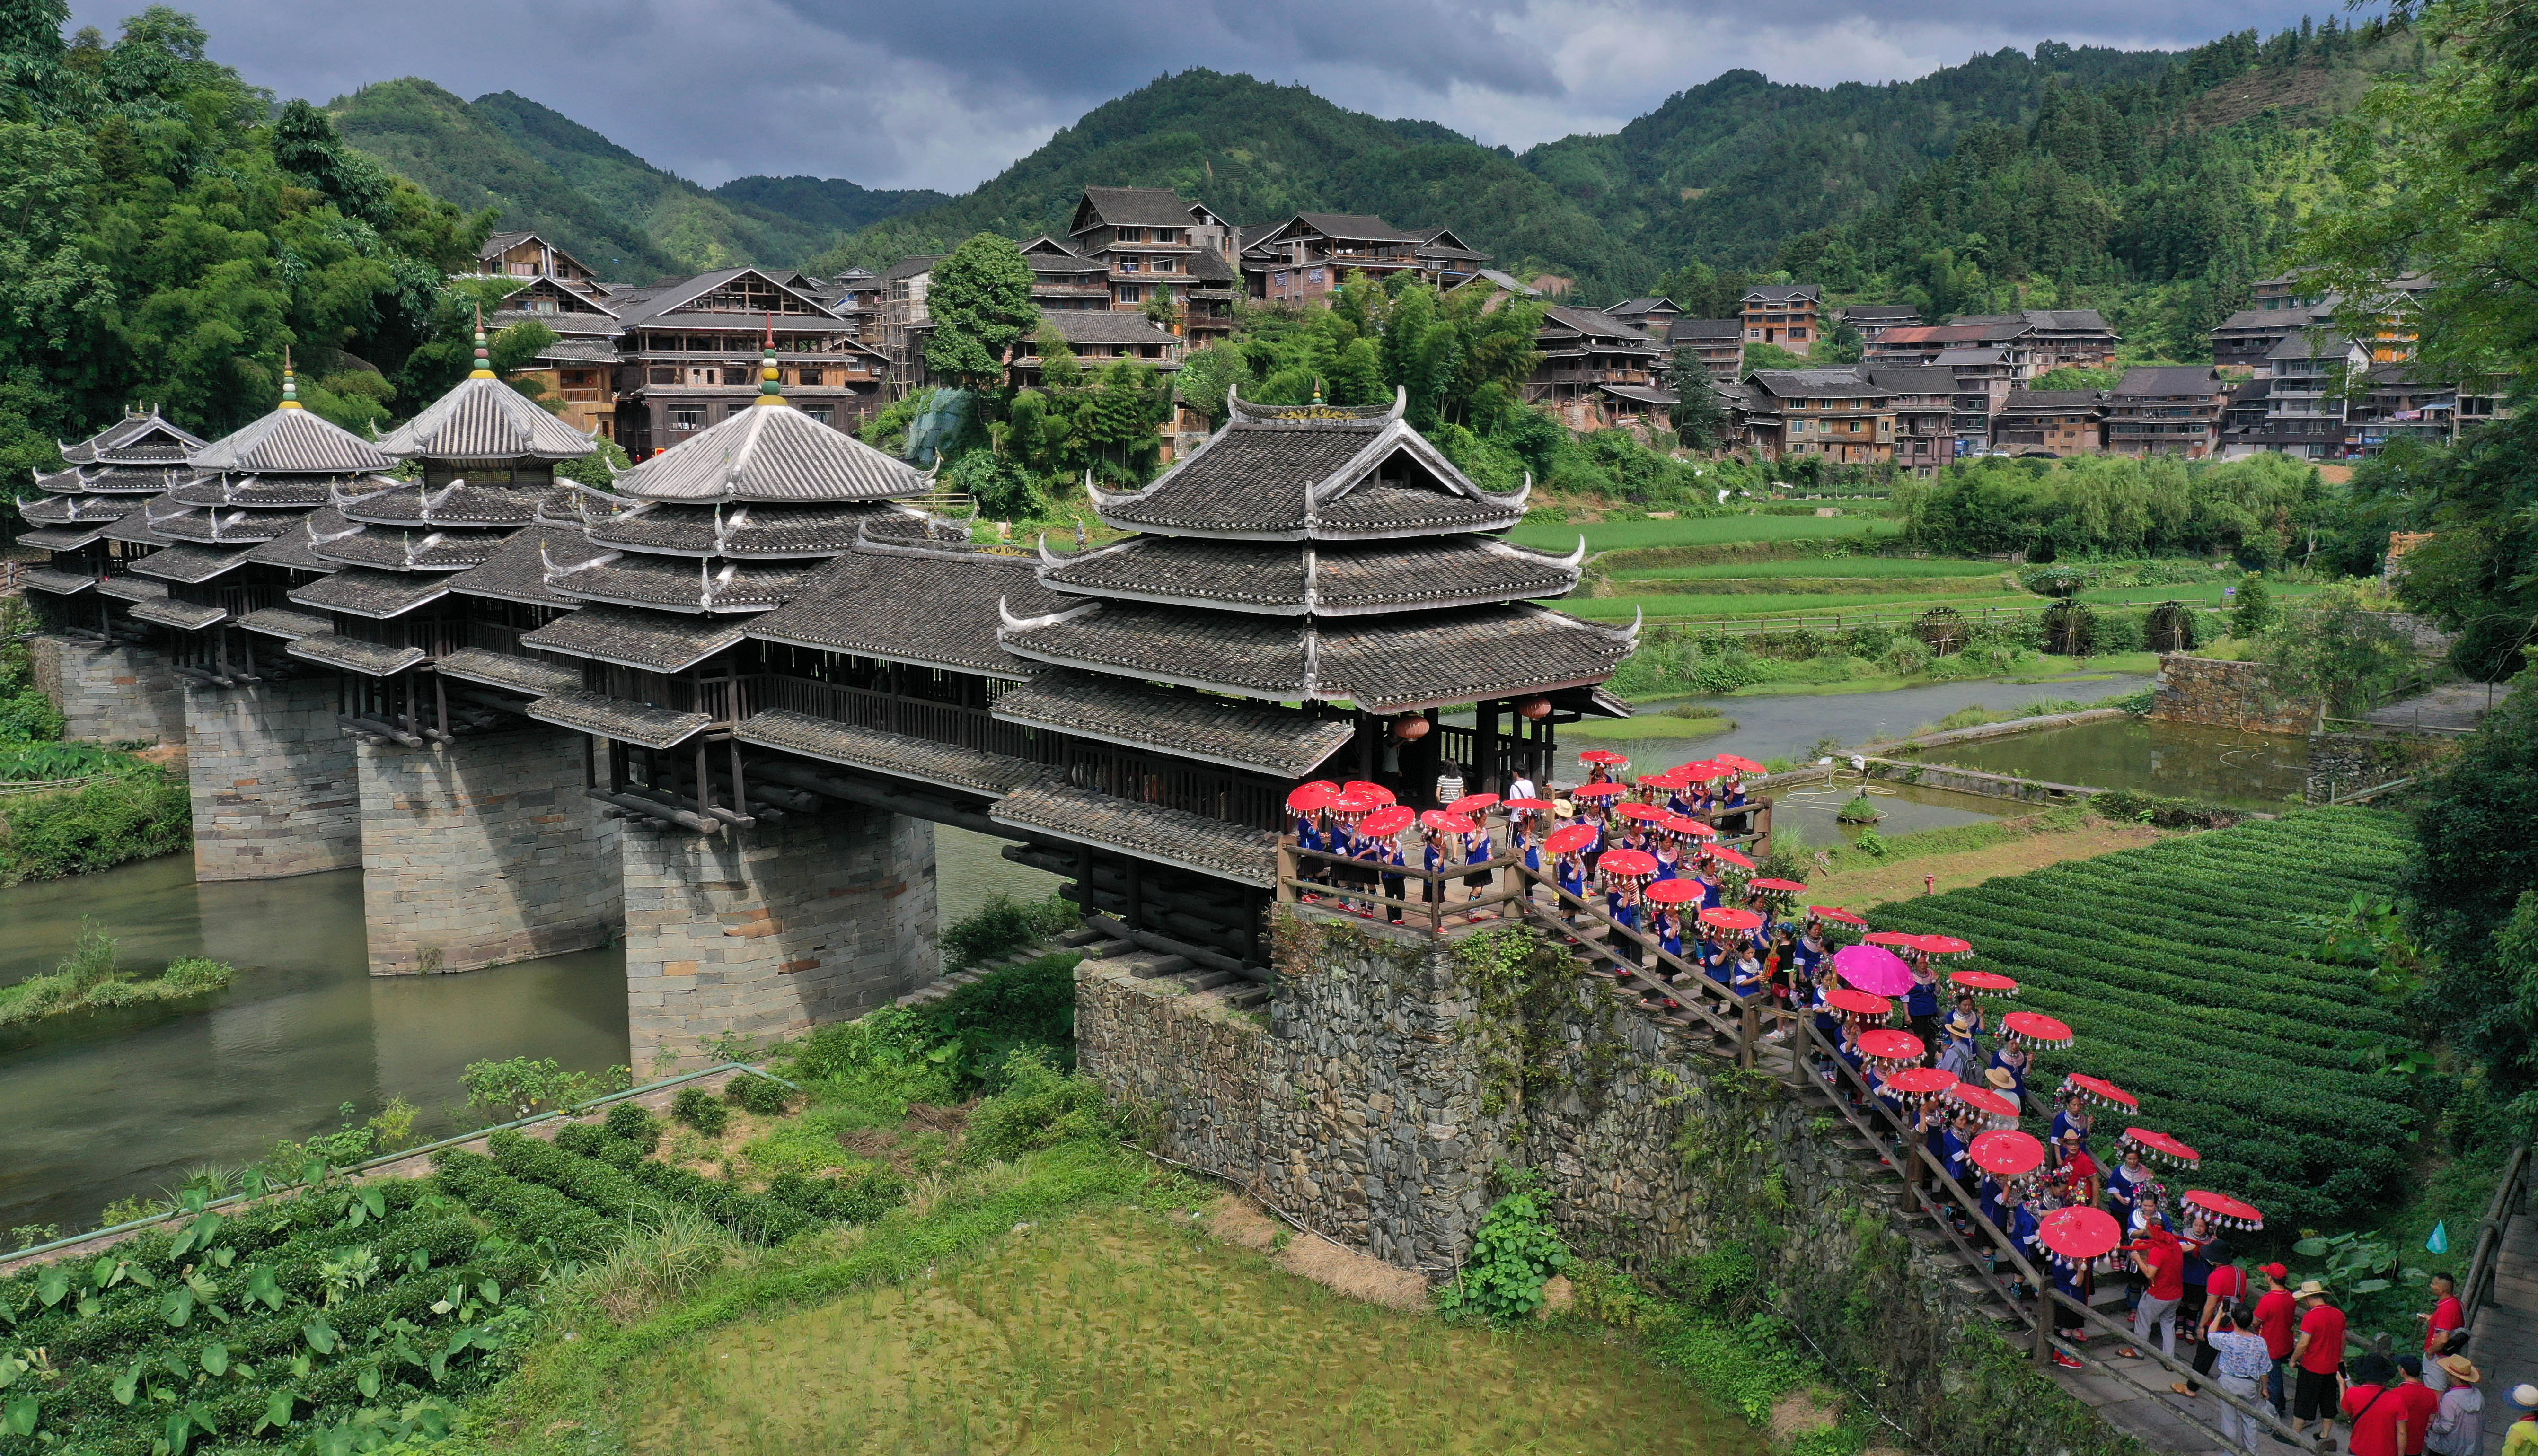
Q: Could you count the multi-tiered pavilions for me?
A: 5